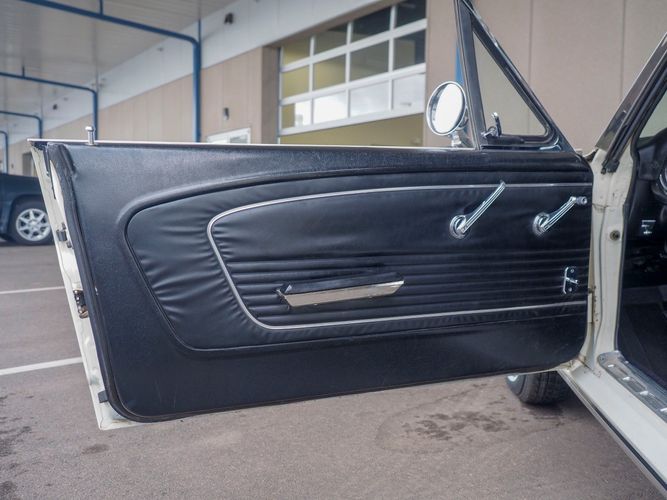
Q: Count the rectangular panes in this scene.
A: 12